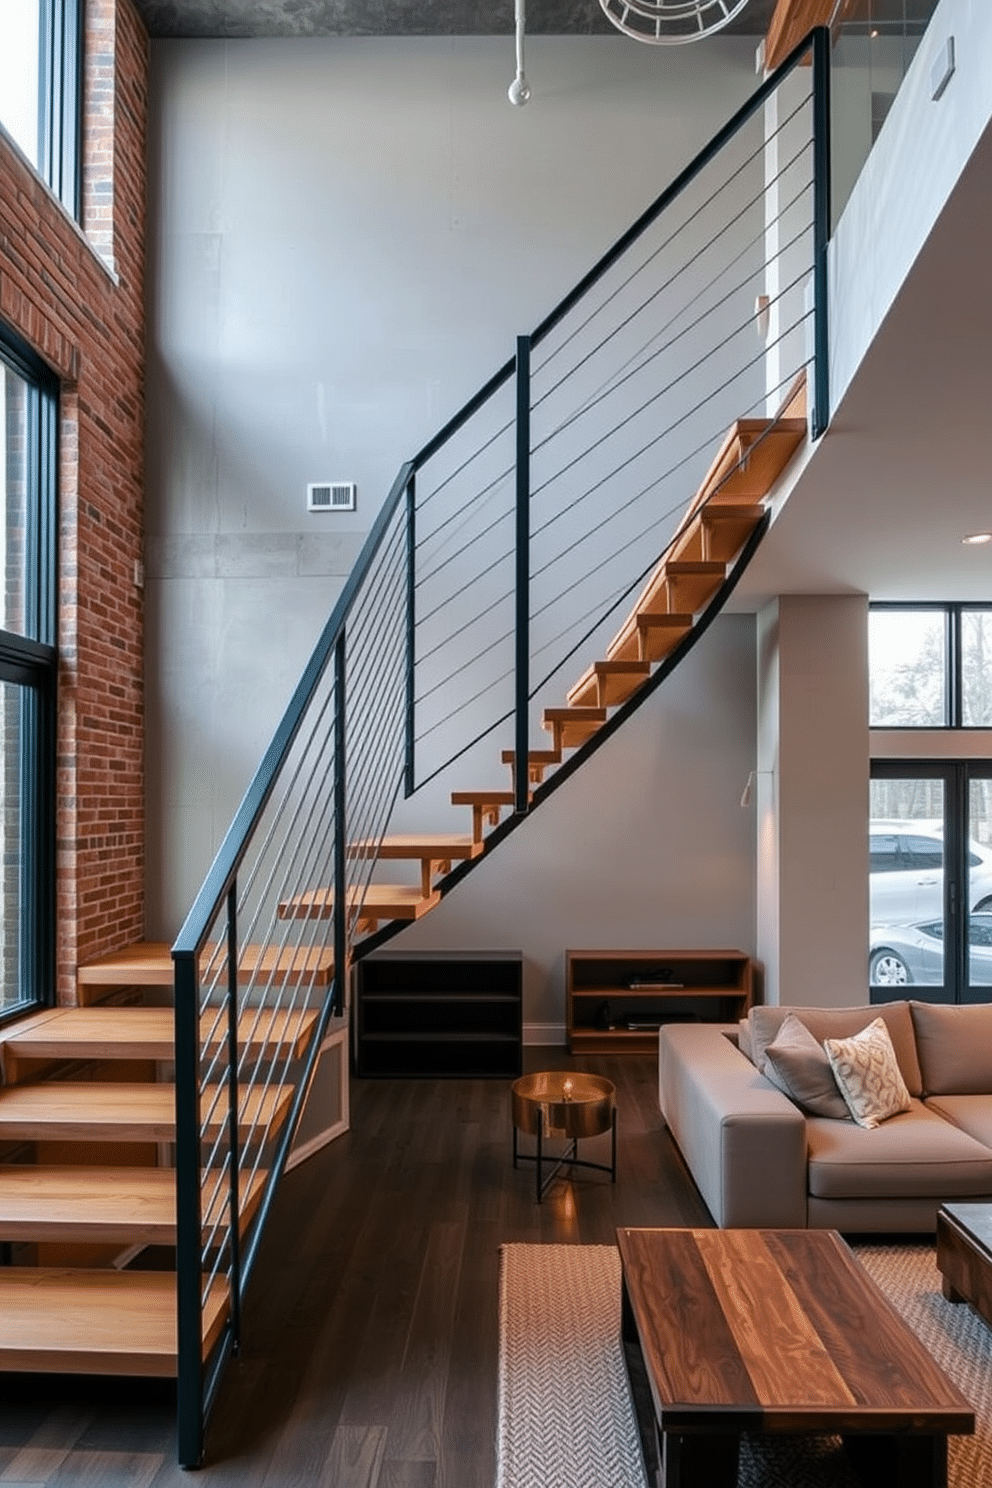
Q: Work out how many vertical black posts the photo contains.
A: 6